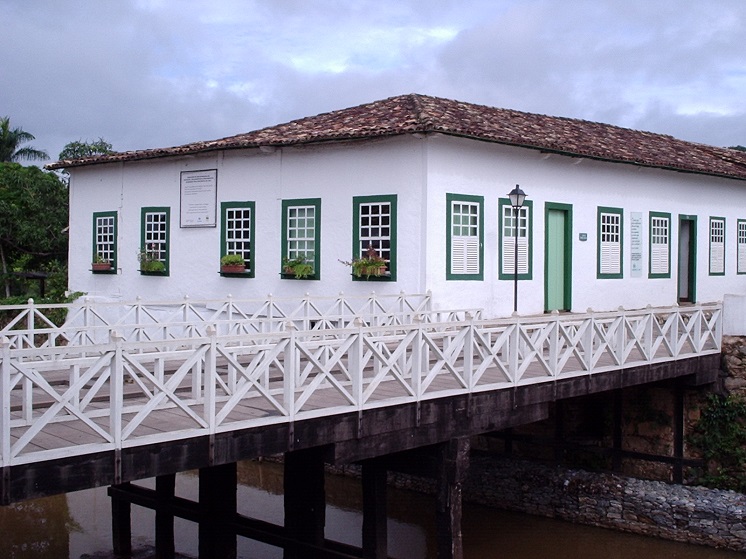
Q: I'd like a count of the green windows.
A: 11